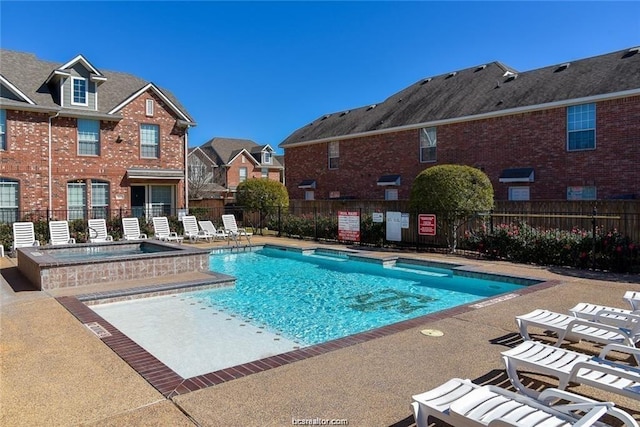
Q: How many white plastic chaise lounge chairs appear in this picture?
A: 13